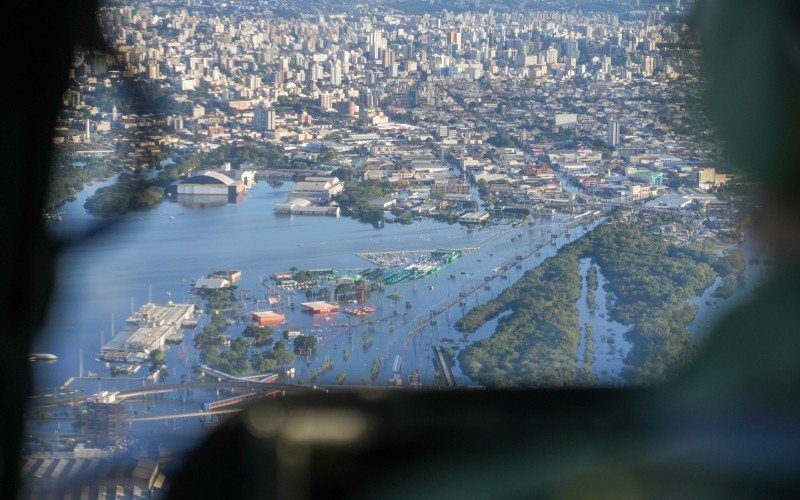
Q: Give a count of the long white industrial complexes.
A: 1